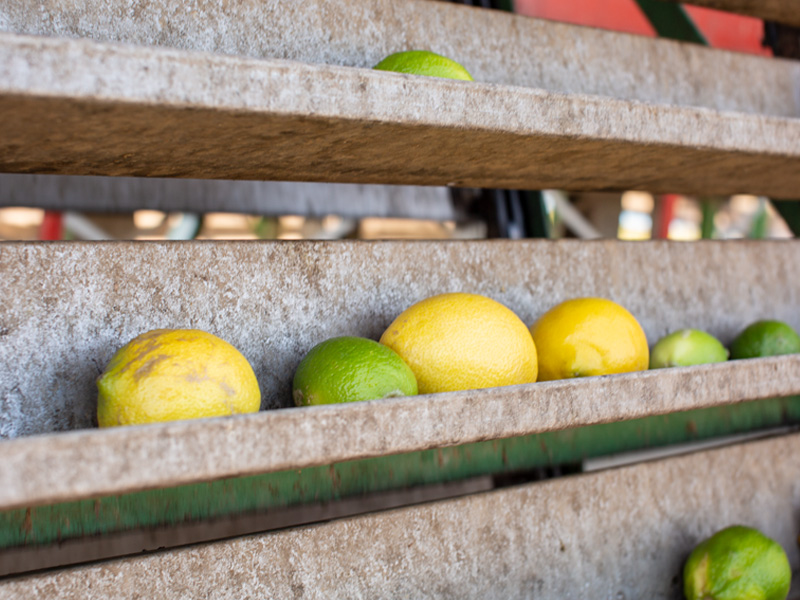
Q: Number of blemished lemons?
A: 1